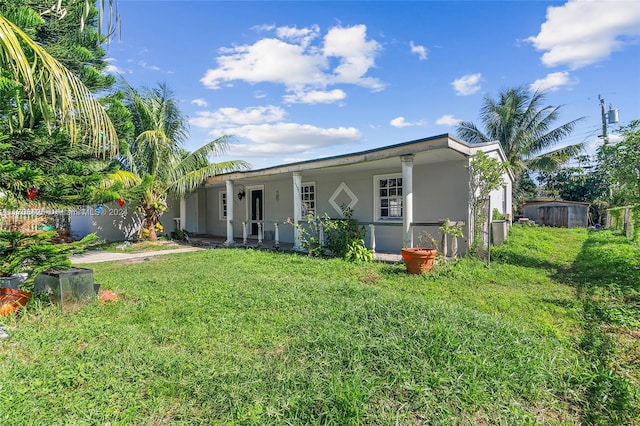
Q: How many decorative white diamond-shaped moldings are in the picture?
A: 1